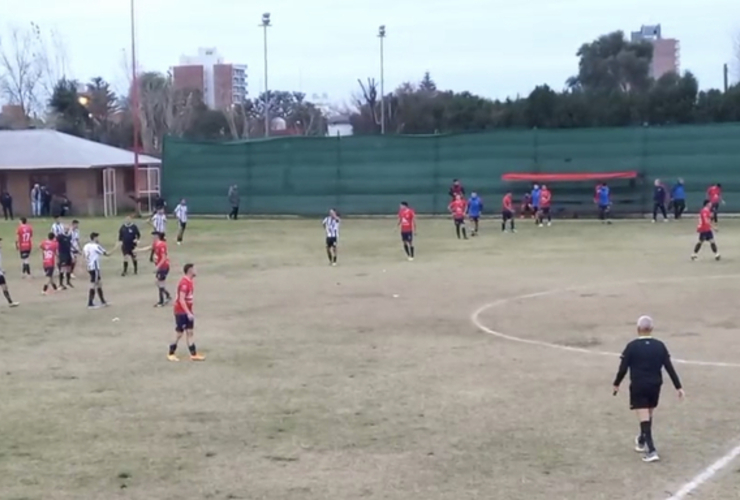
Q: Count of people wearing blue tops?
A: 4